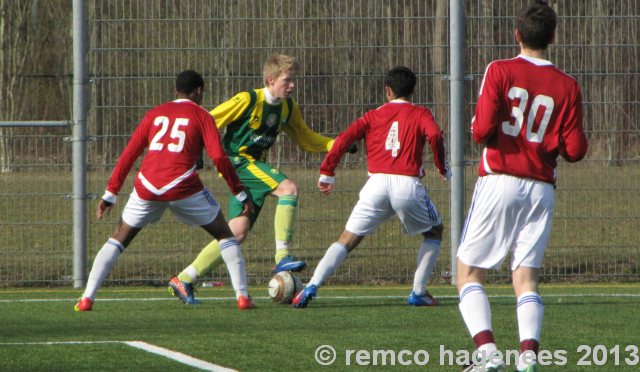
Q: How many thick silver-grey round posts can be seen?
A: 2